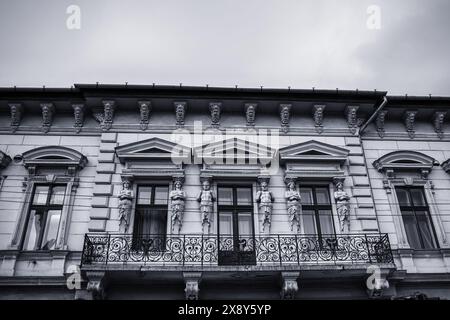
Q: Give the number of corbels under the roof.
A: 14